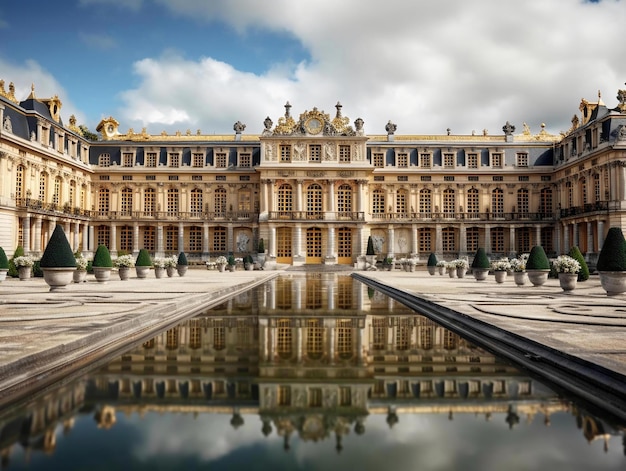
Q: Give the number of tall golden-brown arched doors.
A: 3